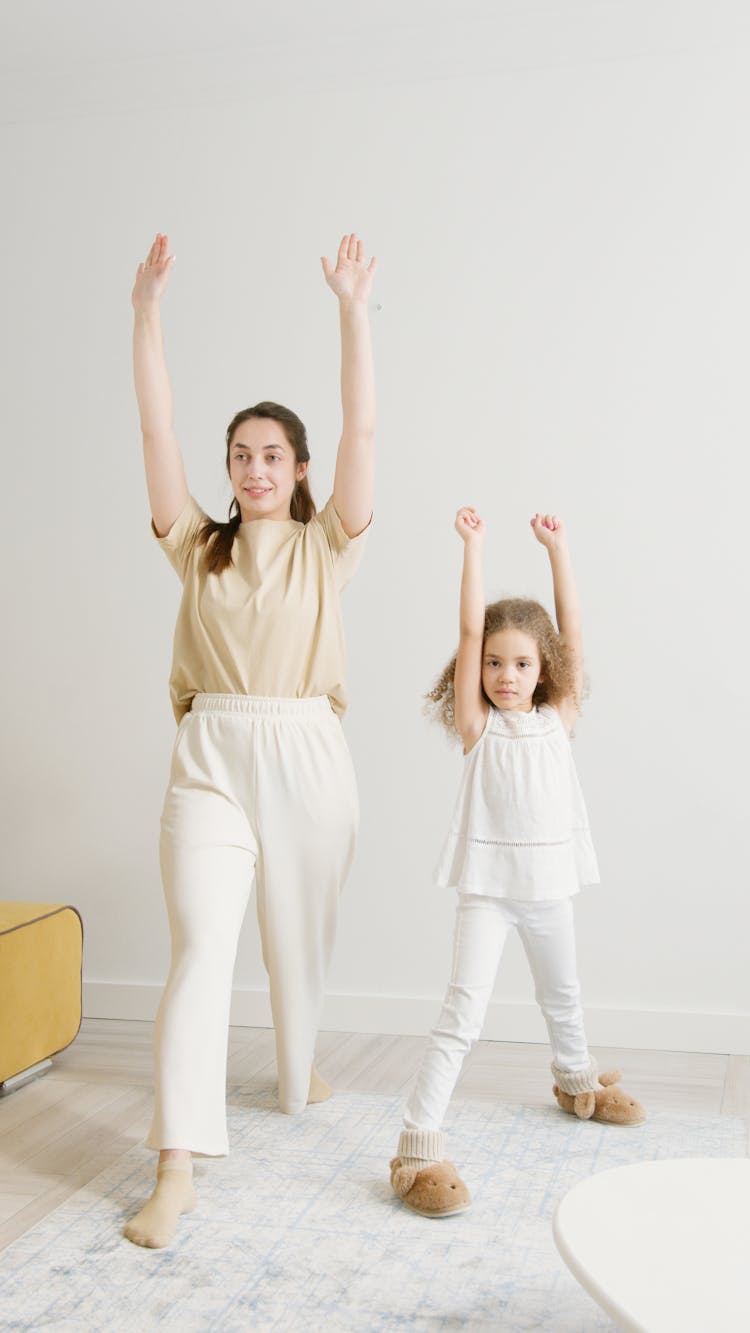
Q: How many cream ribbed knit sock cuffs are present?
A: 2